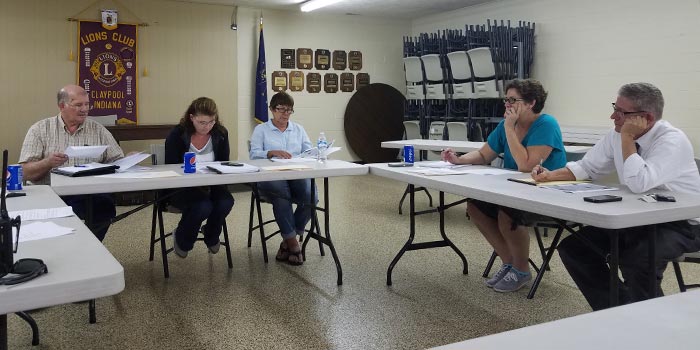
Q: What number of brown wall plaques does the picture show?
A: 11